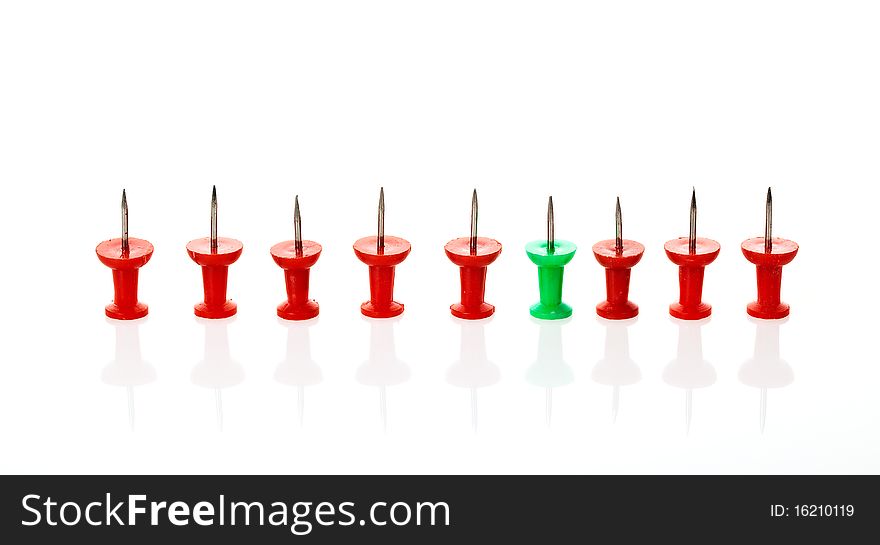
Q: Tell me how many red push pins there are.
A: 8